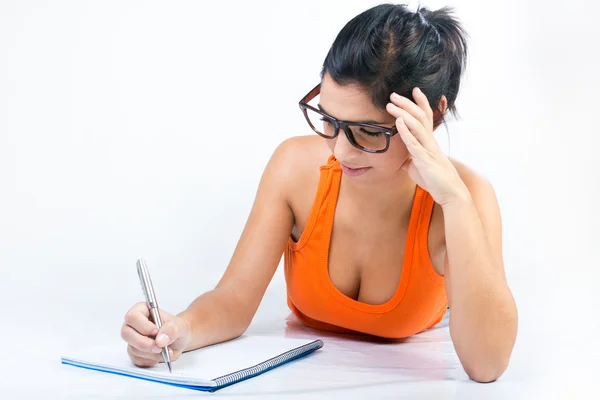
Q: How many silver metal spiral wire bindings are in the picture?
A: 1